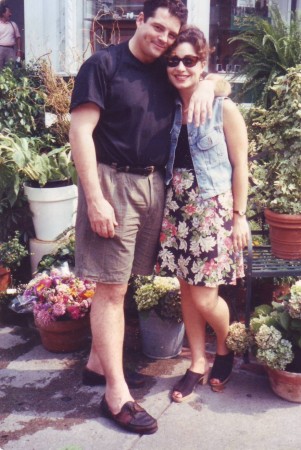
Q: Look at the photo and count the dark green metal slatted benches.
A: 1